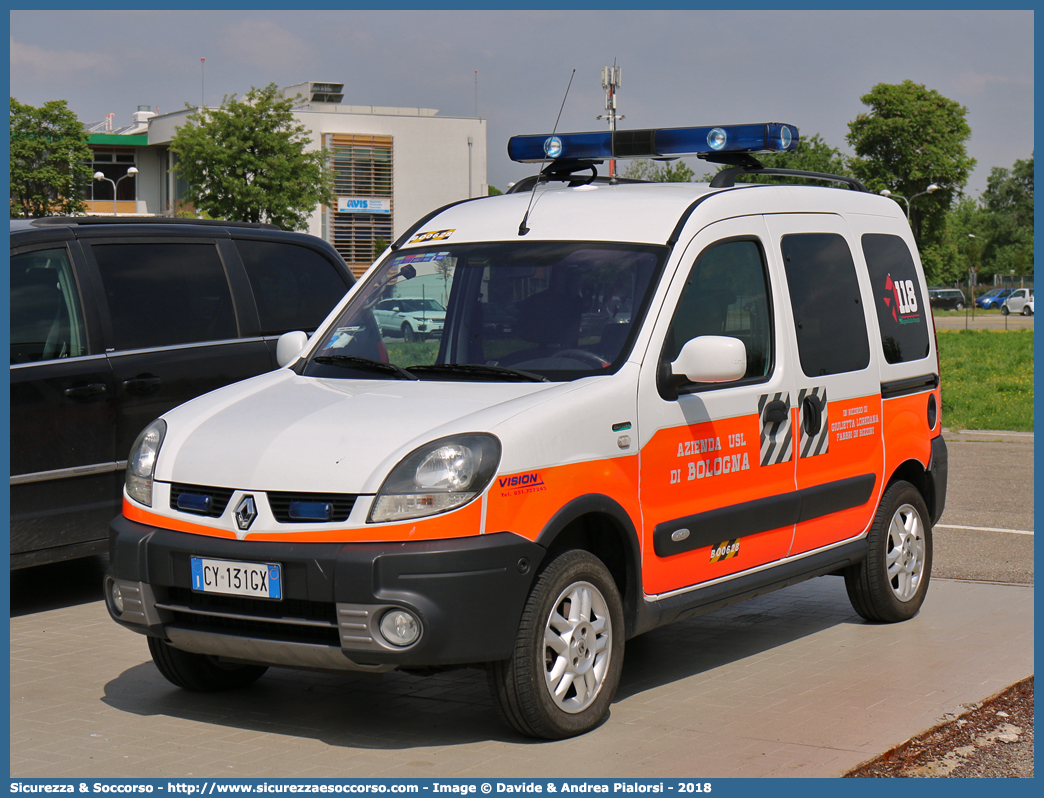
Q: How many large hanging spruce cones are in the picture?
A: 0